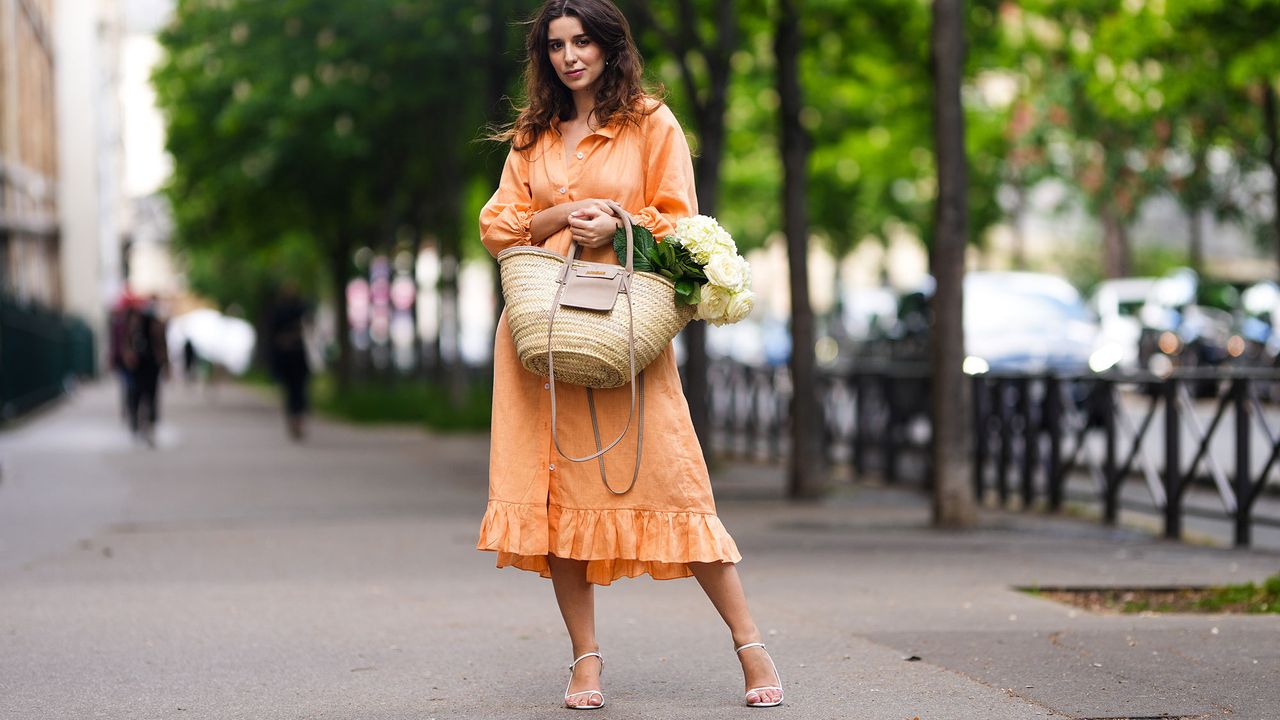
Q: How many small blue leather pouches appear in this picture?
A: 0